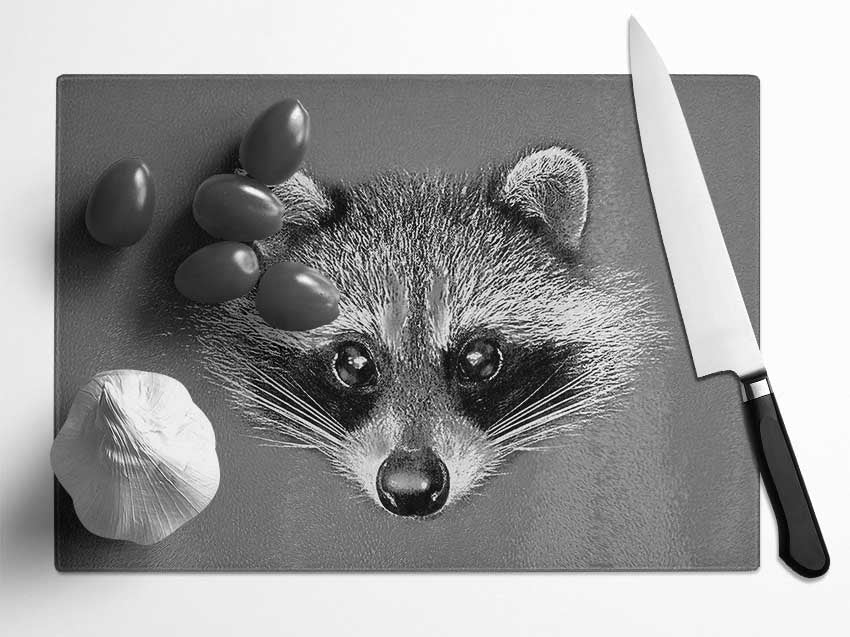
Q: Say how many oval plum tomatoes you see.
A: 5